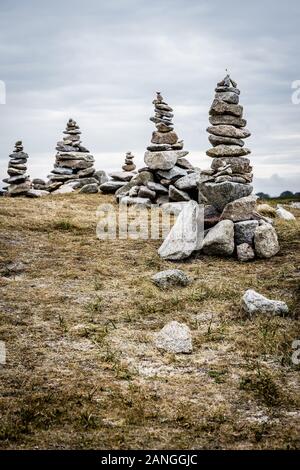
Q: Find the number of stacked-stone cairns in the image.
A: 5